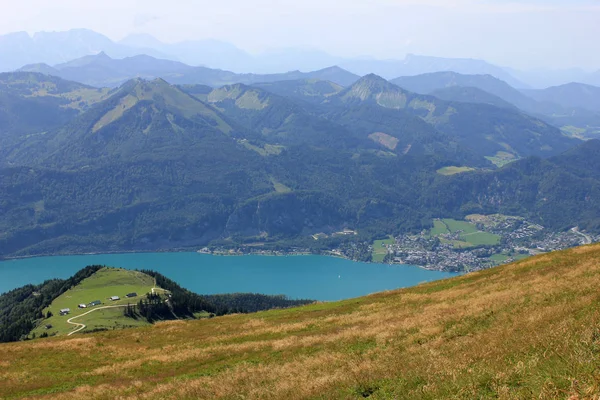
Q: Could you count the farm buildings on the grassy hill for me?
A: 6